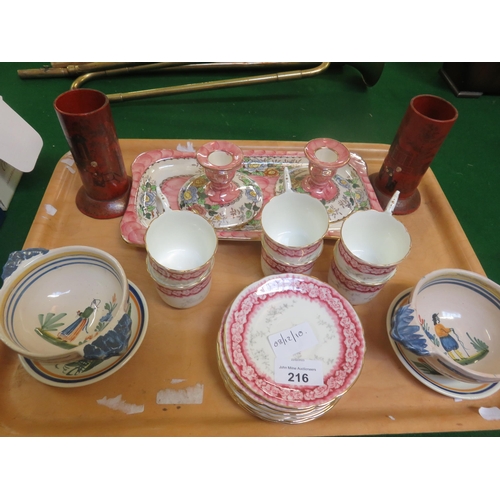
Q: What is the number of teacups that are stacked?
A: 6